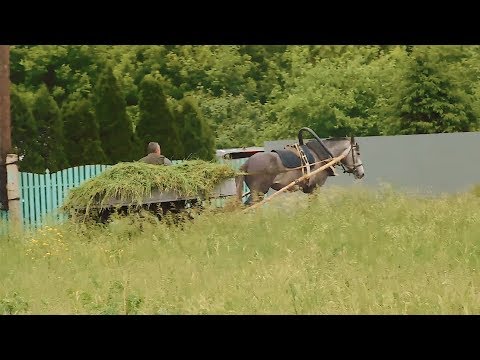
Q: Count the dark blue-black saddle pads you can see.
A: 1